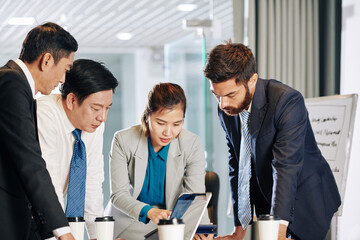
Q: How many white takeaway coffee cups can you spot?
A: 4